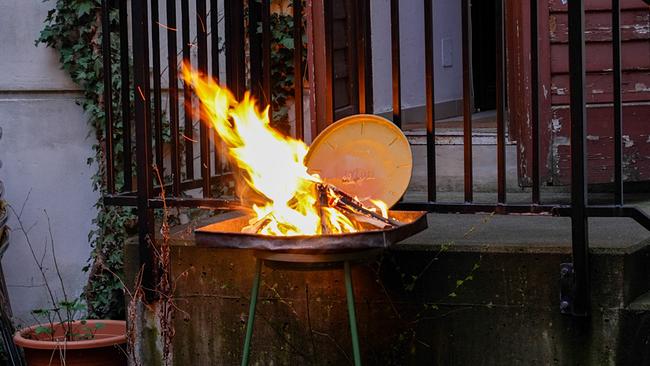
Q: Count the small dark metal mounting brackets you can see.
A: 1